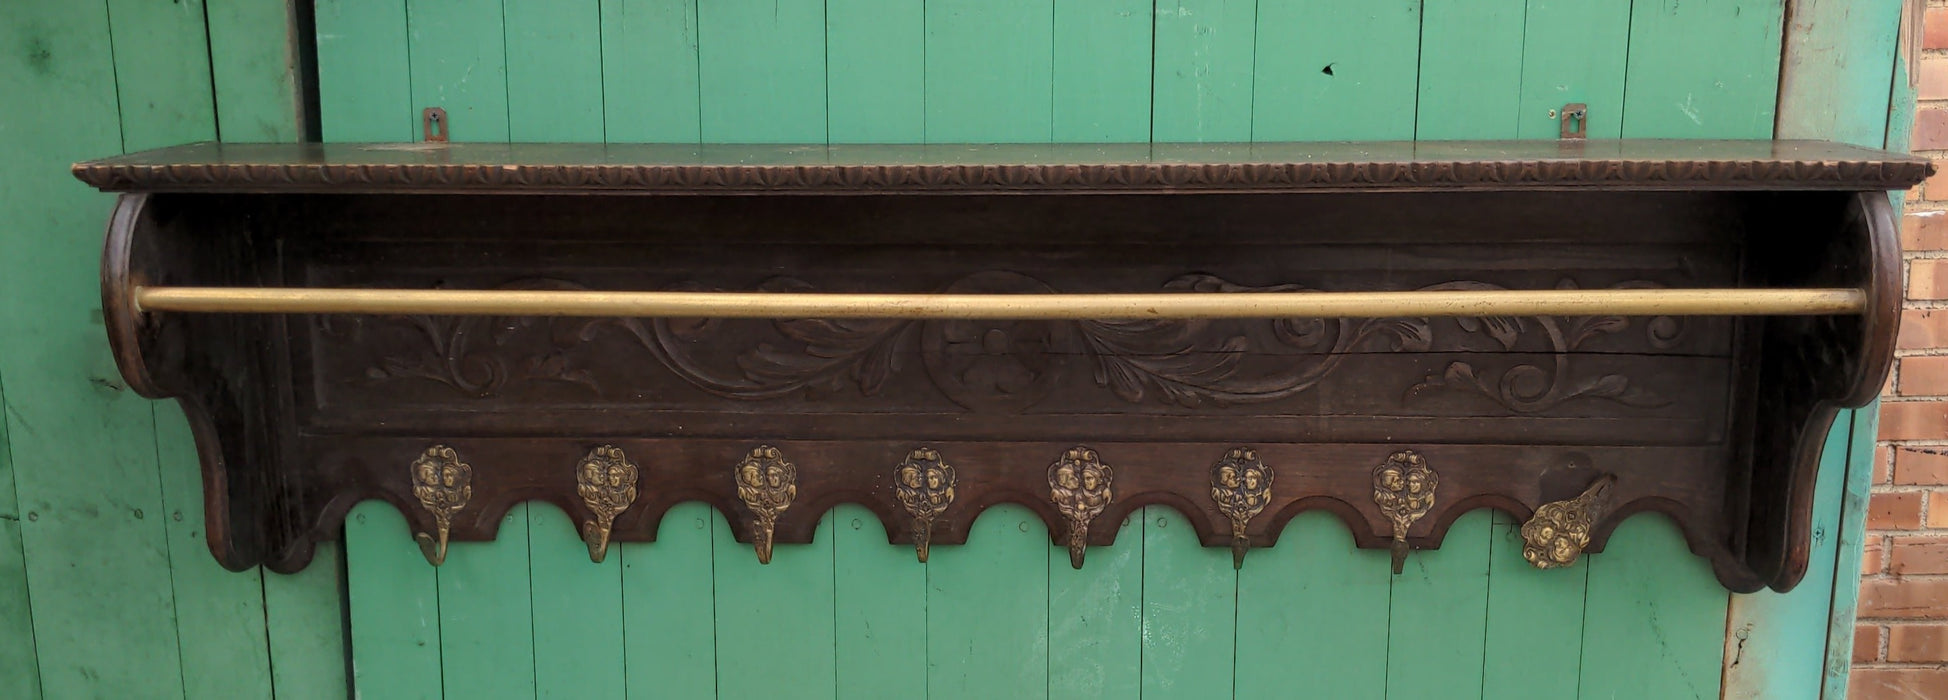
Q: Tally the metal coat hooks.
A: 8